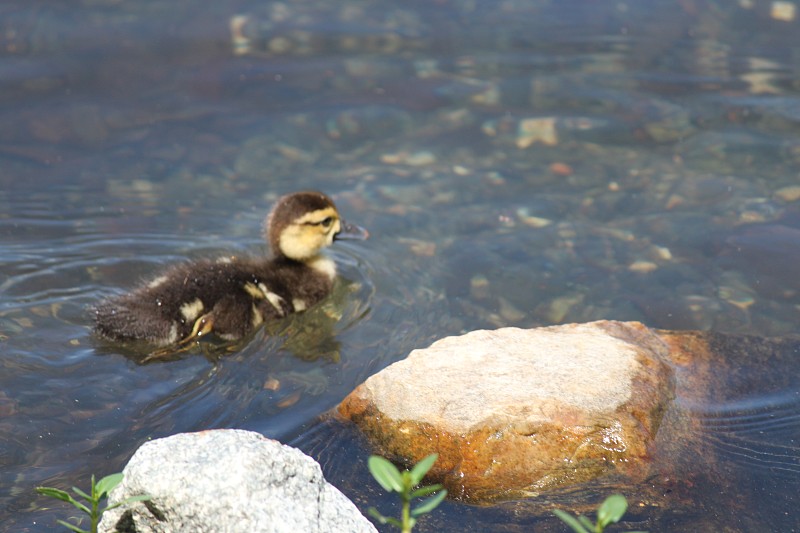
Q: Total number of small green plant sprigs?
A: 3